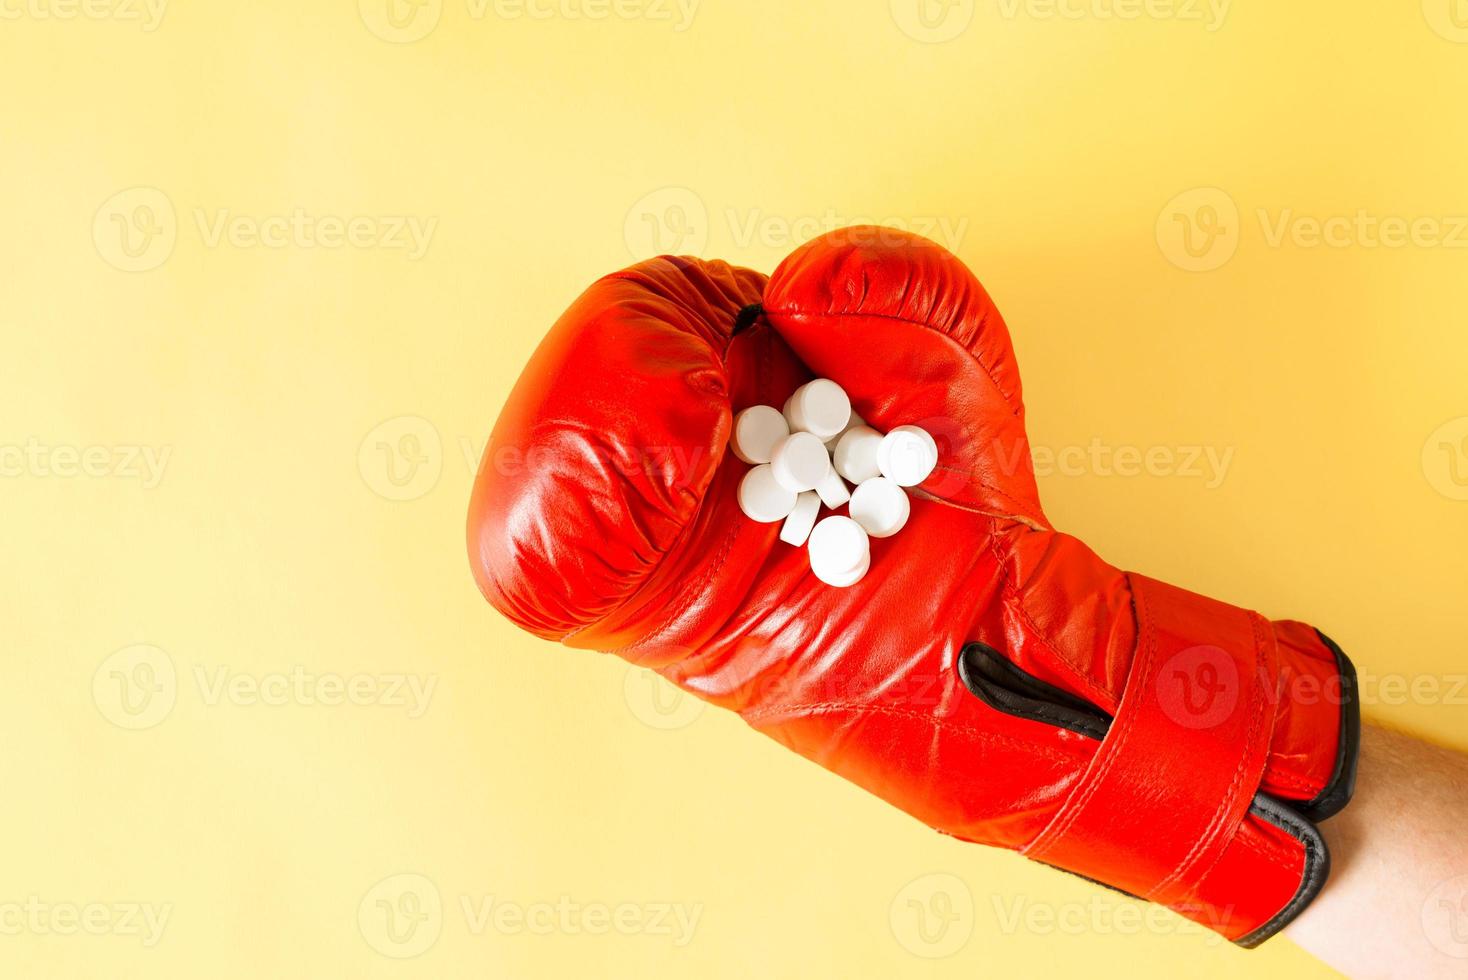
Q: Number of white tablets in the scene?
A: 13